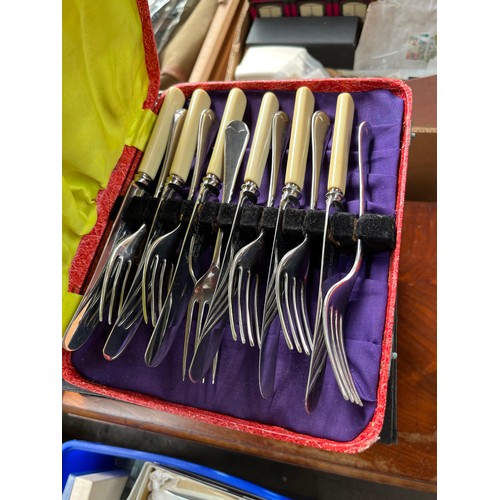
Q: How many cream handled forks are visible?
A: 0